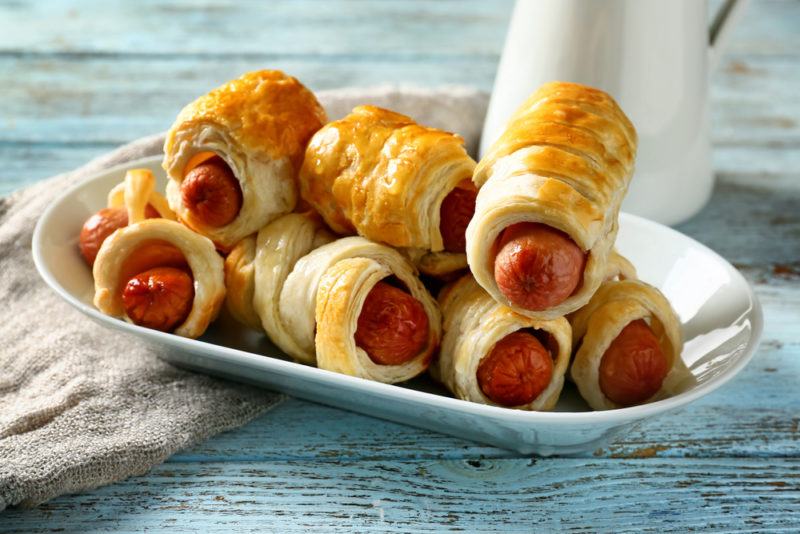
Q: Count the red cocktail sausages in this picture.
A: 8